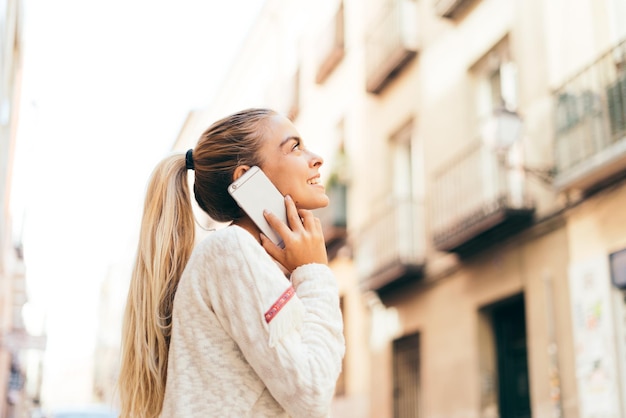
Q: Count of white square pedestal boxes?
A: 0